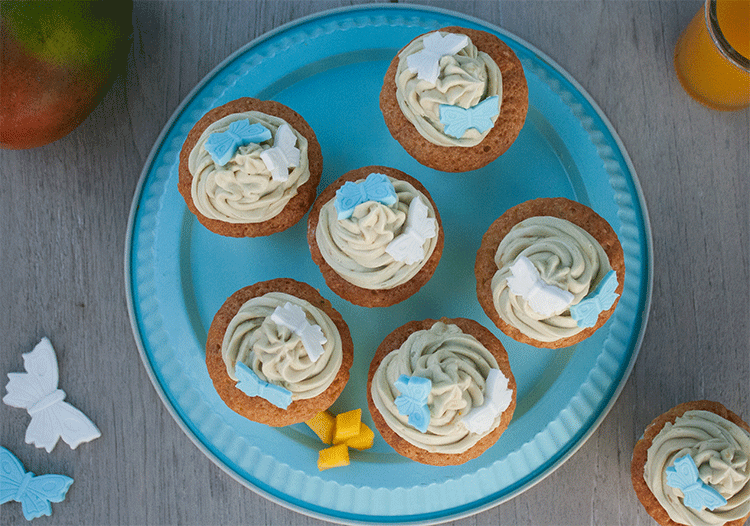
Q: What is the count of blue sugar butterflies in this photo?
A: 8